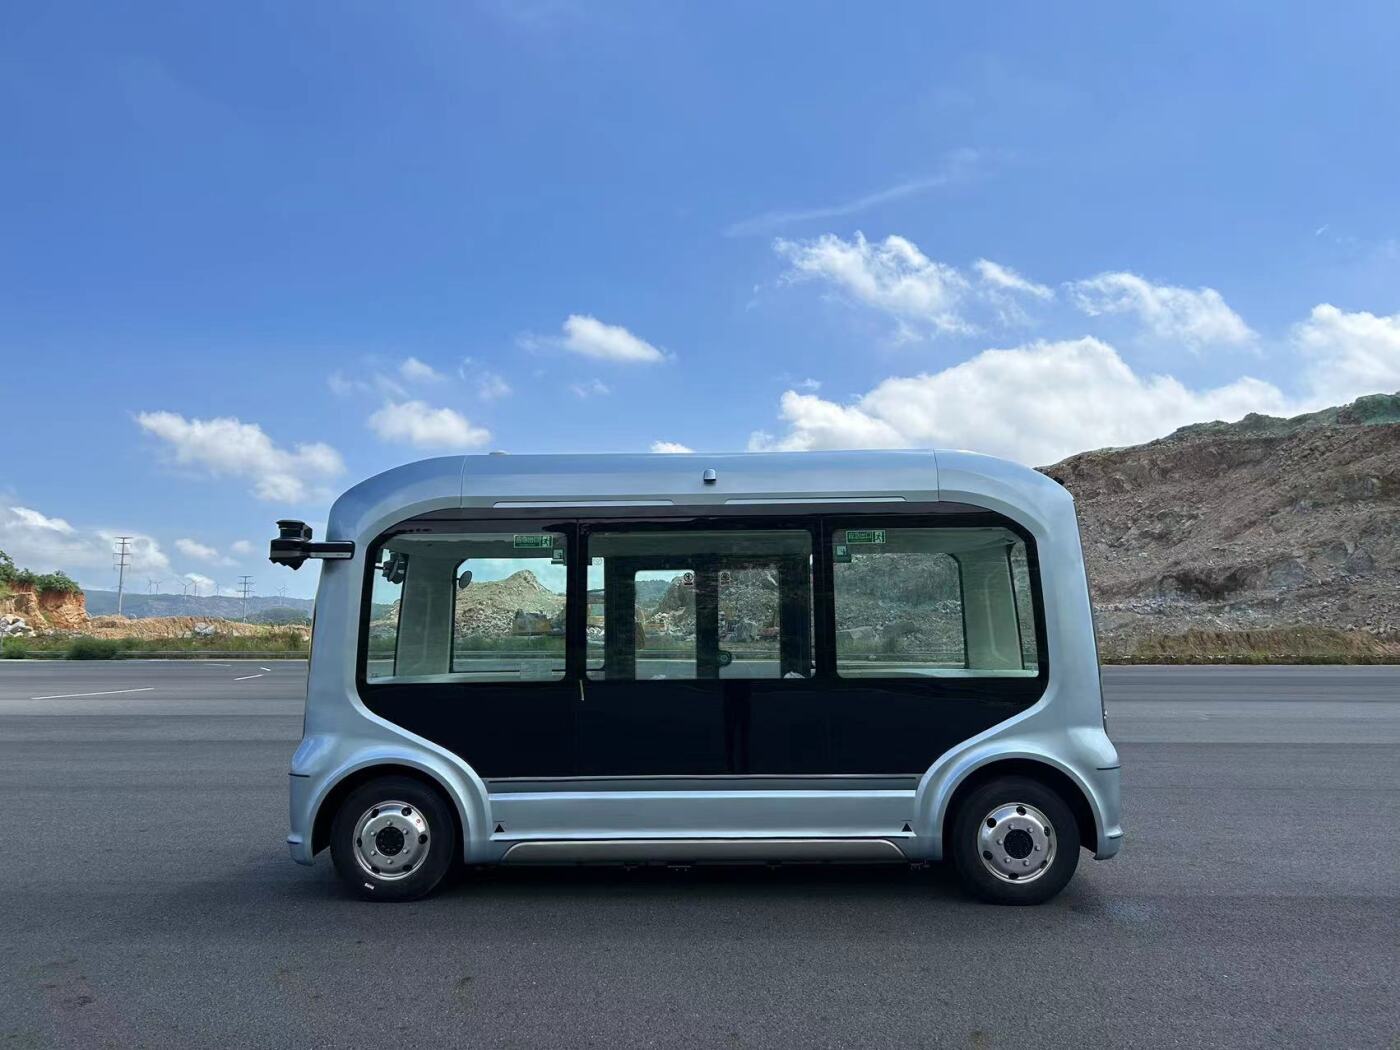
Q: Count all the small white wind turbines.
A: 7